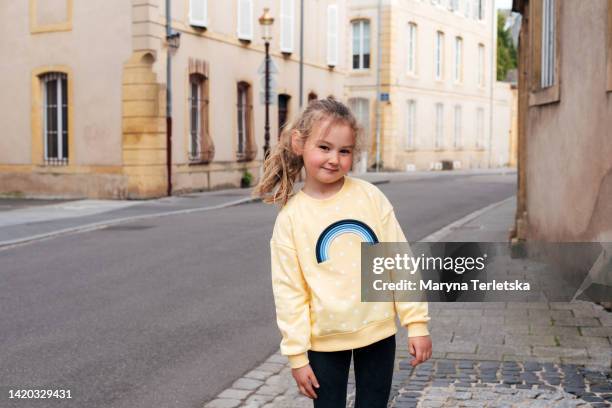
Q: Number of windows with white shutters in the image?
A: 4